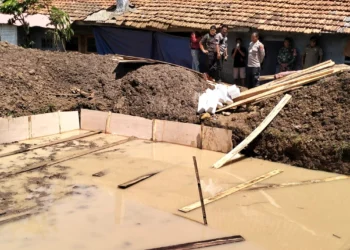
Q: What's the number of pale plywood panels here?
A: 7